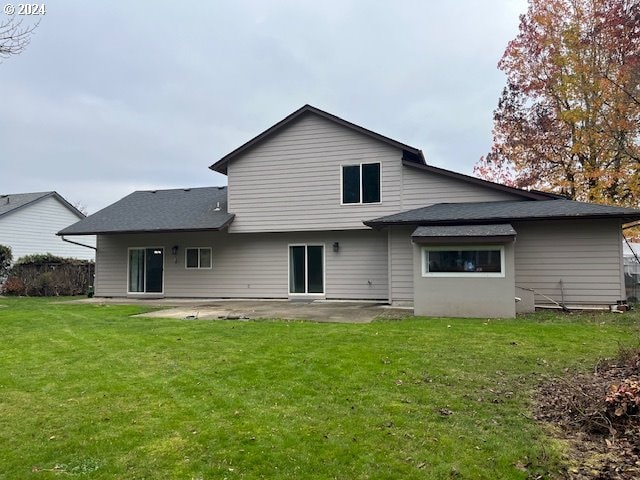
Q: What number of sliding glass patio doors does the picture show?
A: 2